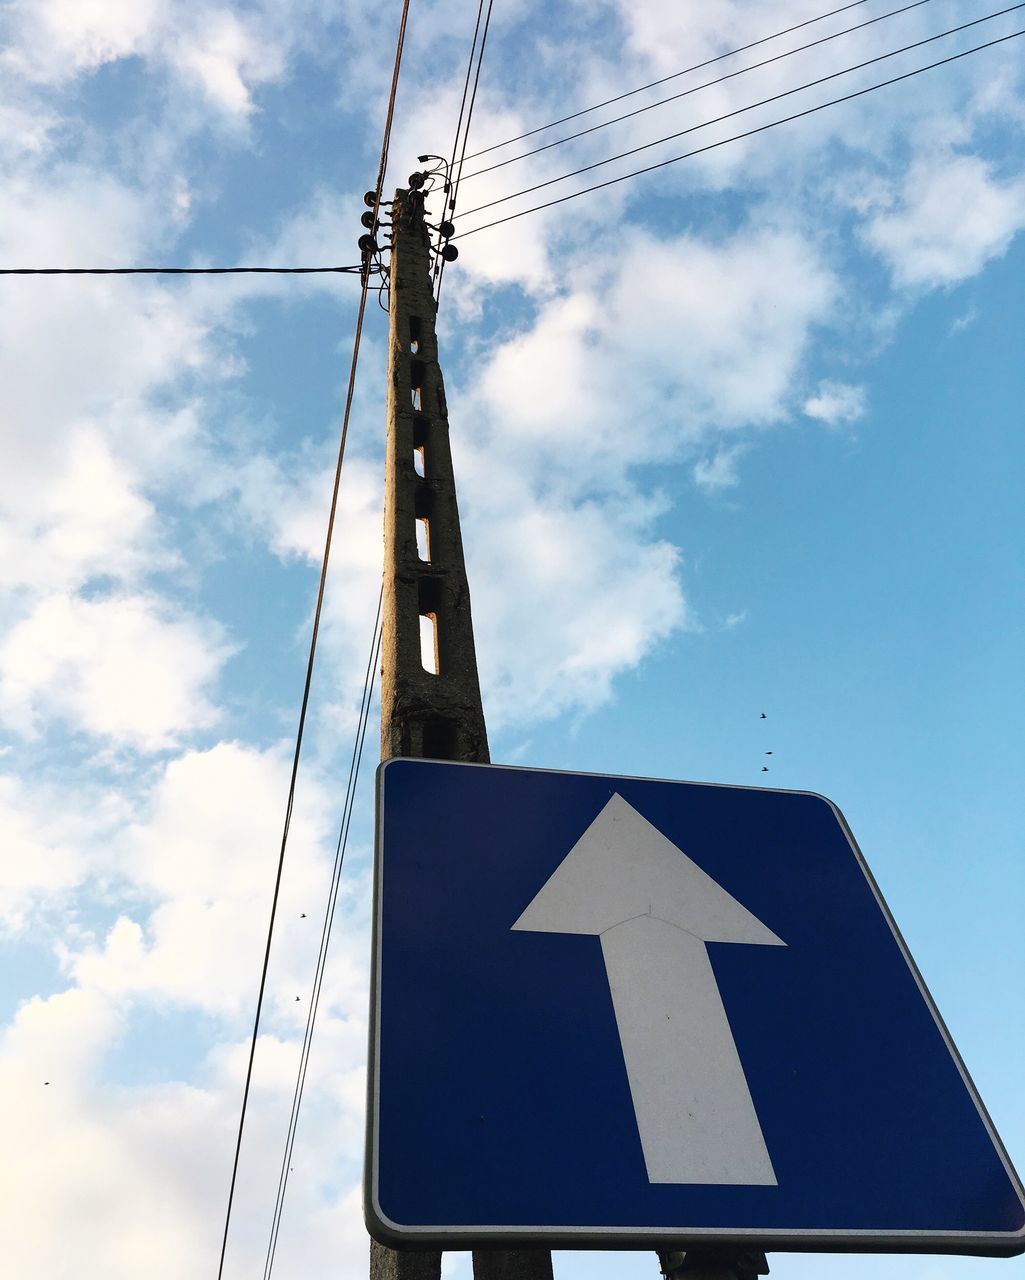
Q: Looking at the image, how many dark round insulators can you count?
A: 7